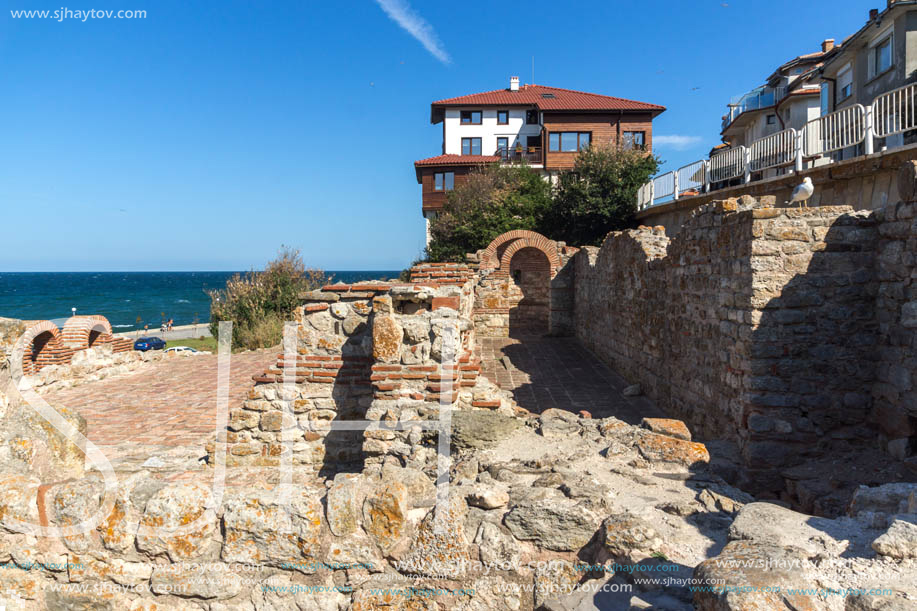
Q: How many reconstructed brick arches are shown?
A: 3